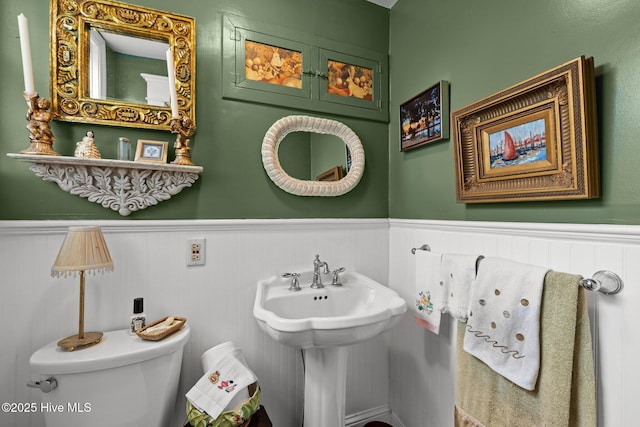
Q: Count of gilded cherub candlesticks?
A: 2